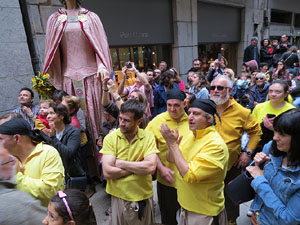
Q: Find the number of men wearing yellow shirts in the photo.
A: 5